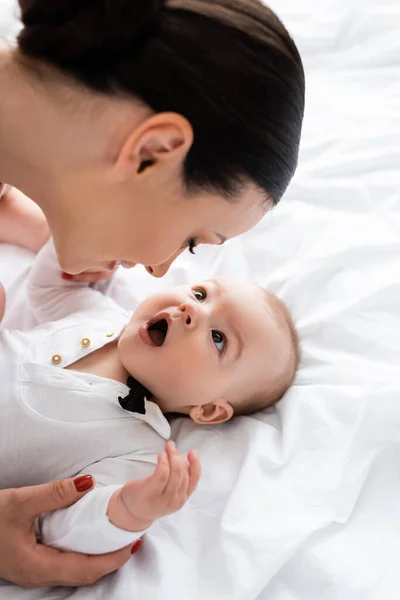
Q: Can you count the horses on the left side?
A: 0